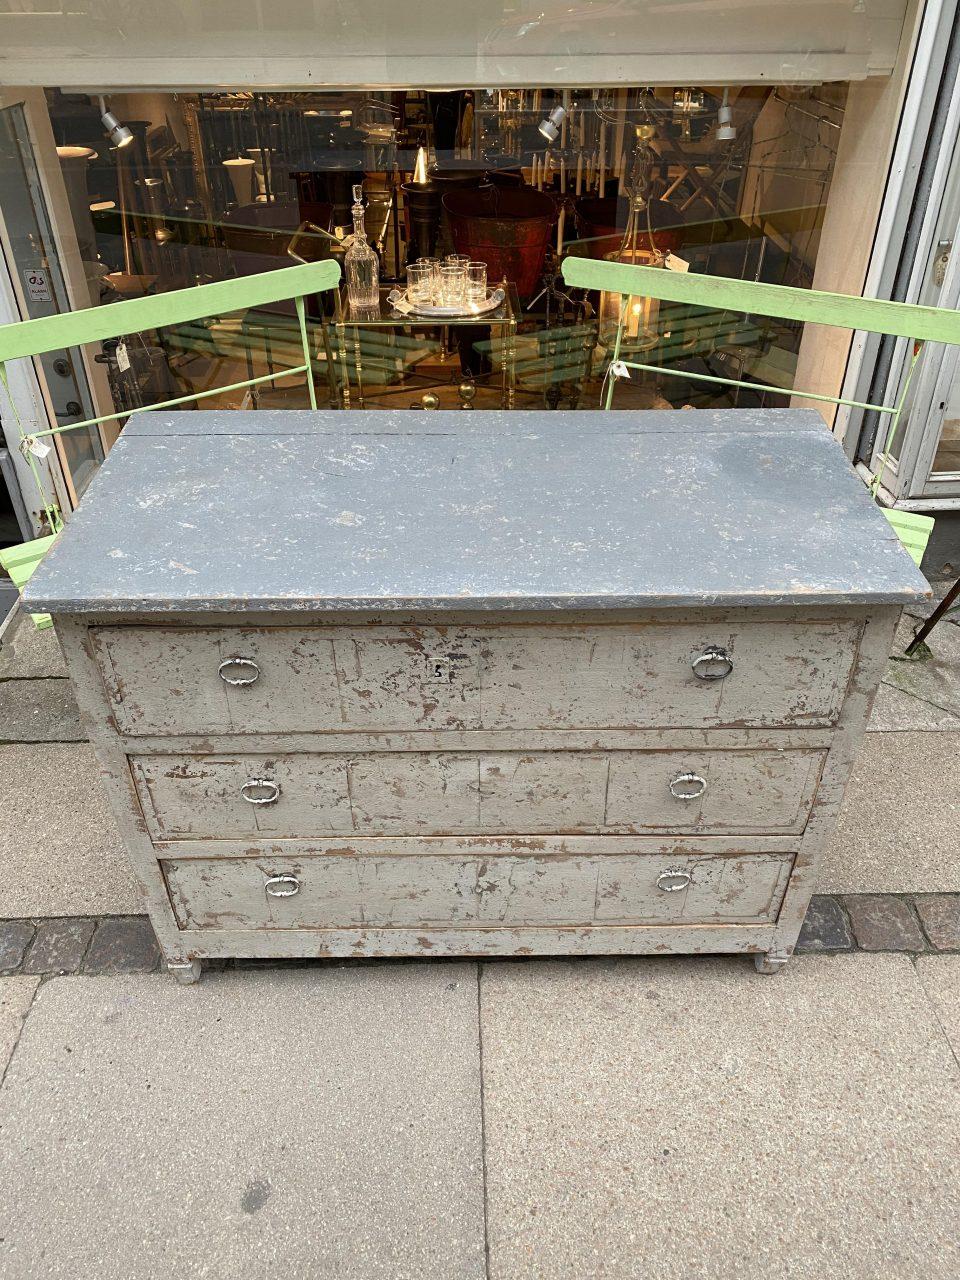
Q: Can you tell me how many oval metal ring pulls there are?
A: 6